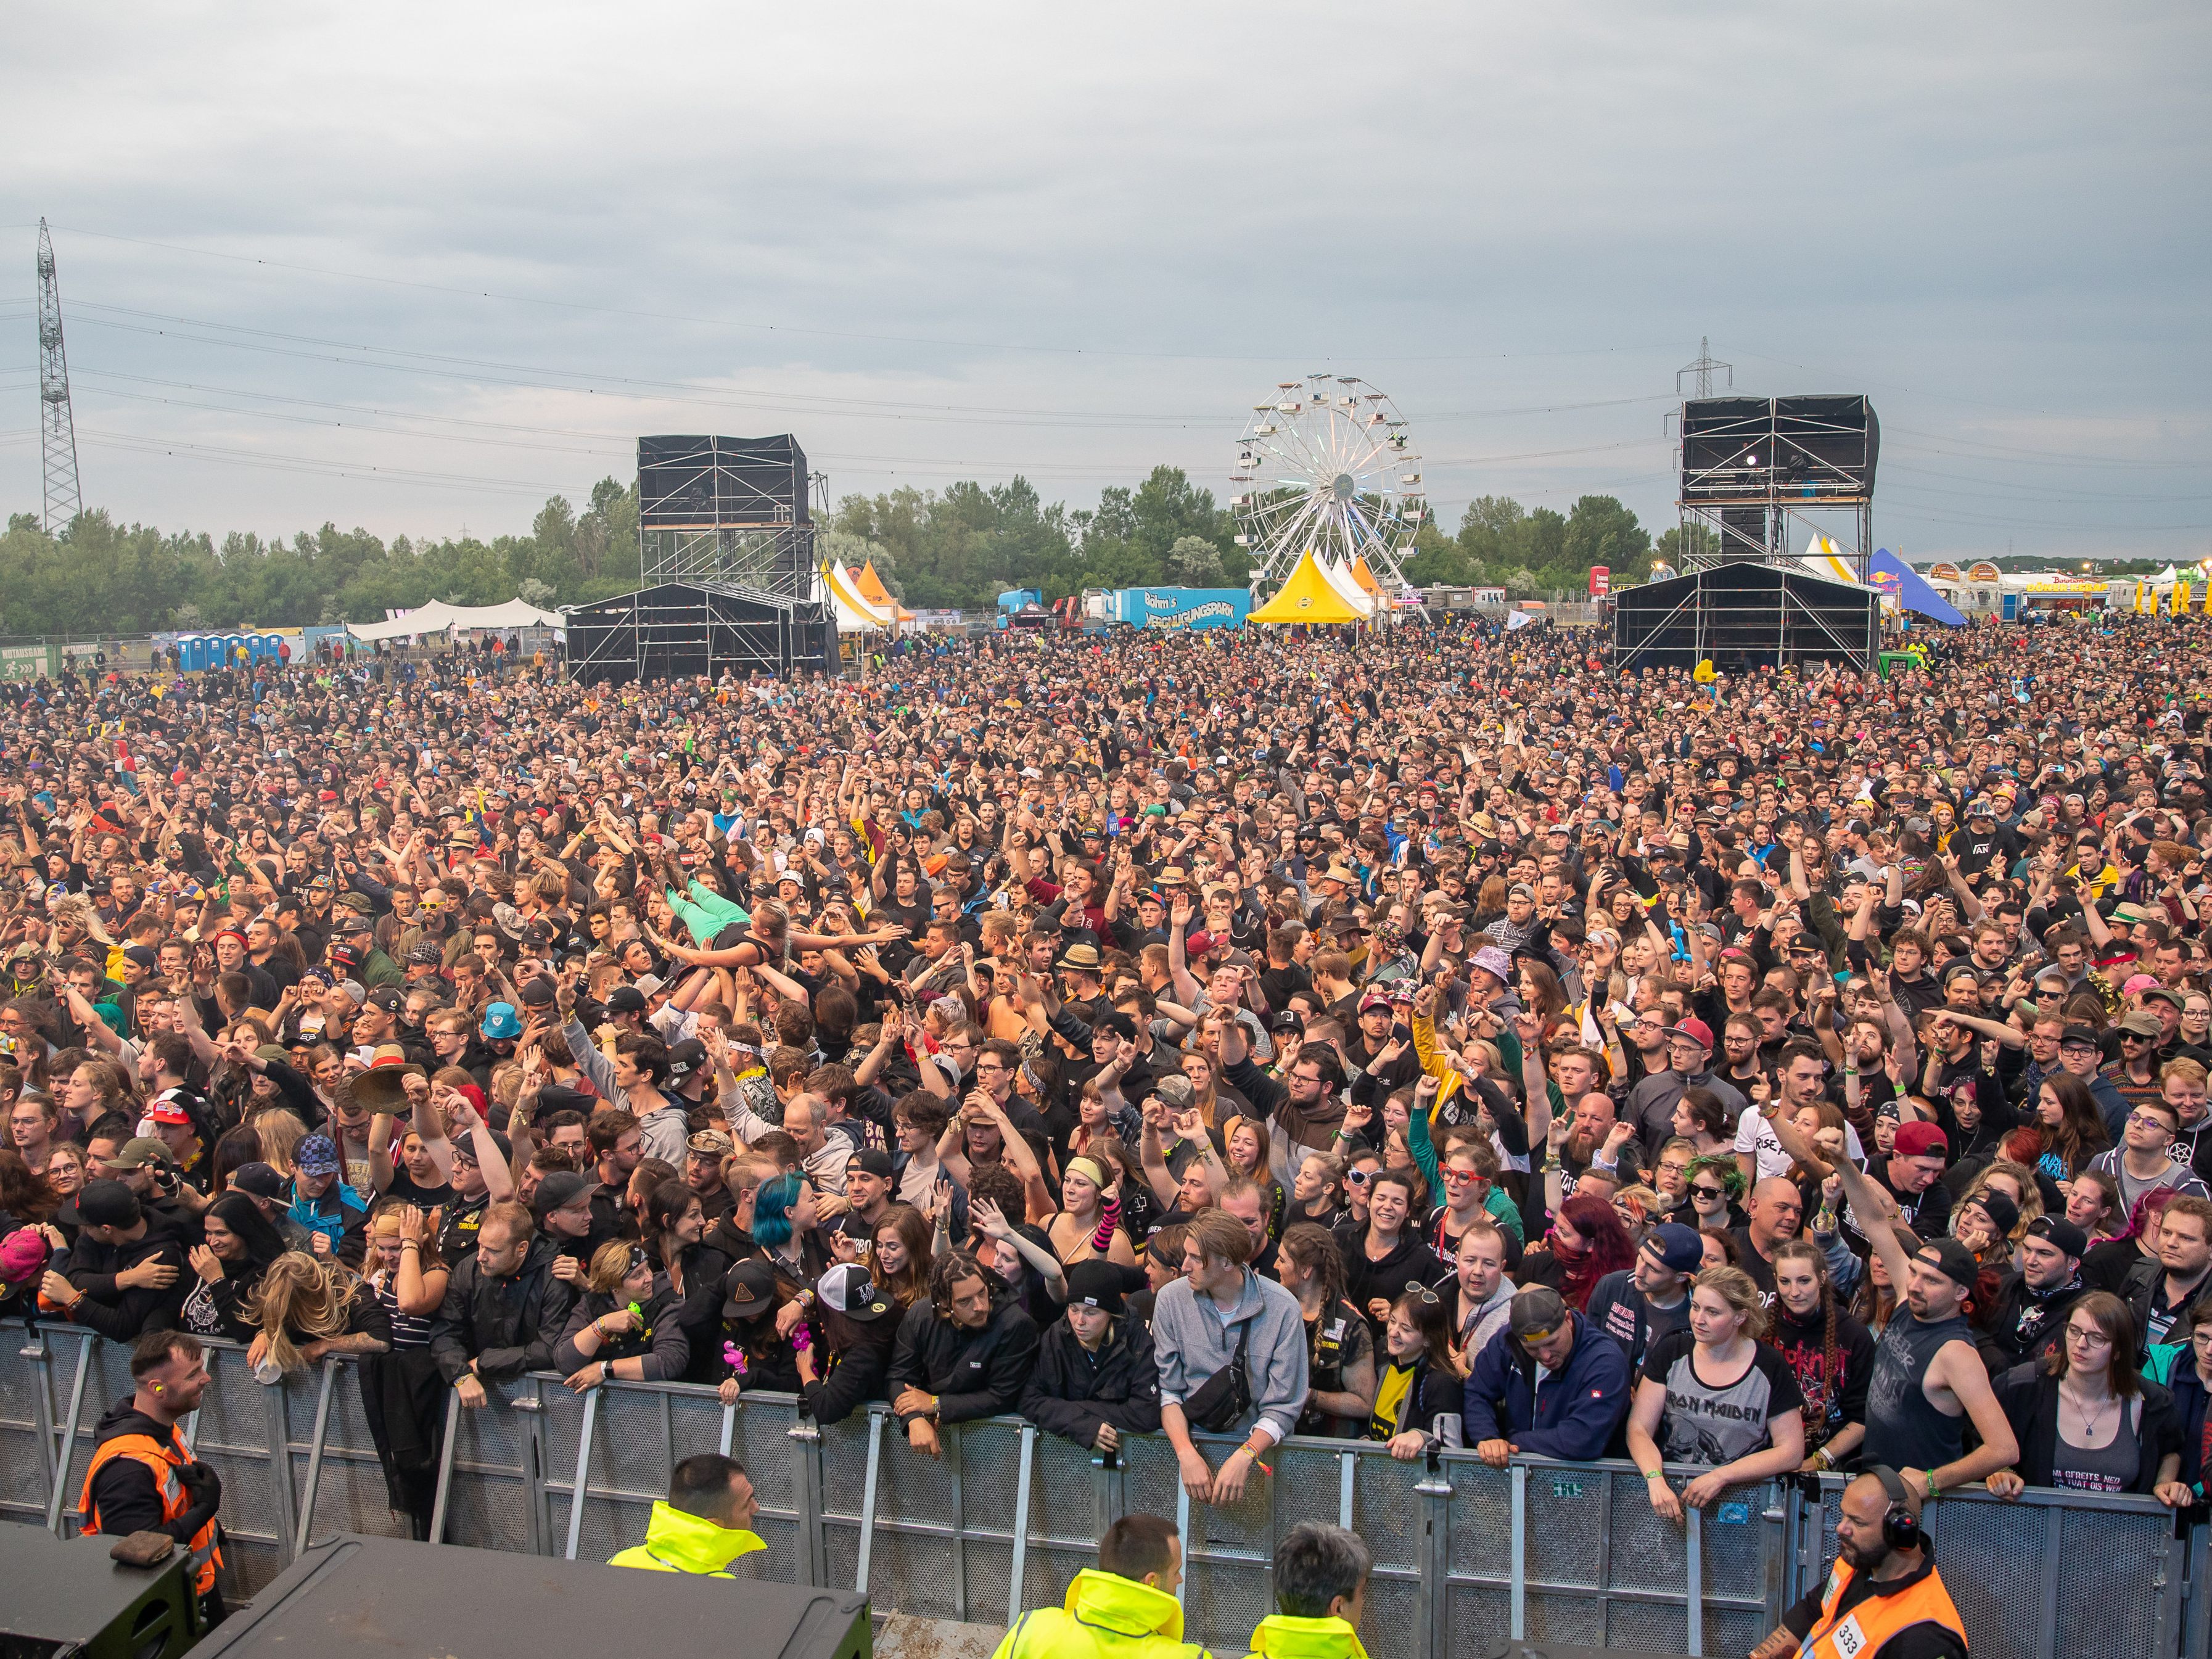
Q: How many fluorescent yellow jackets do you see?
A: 3